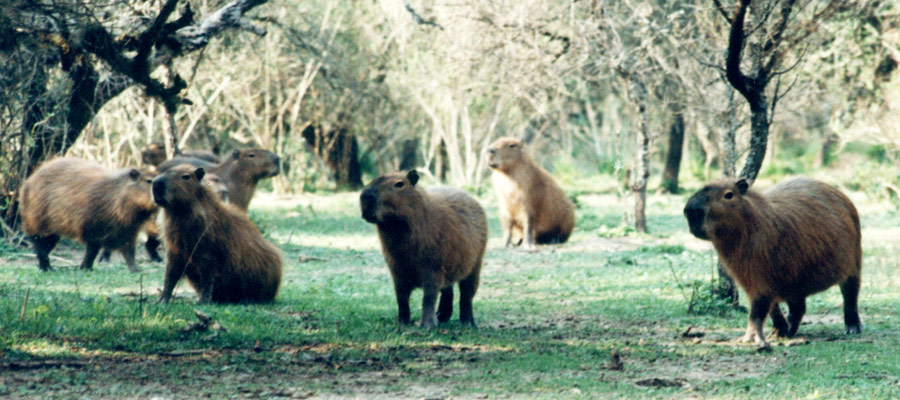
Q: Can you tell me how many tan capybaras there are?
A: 1